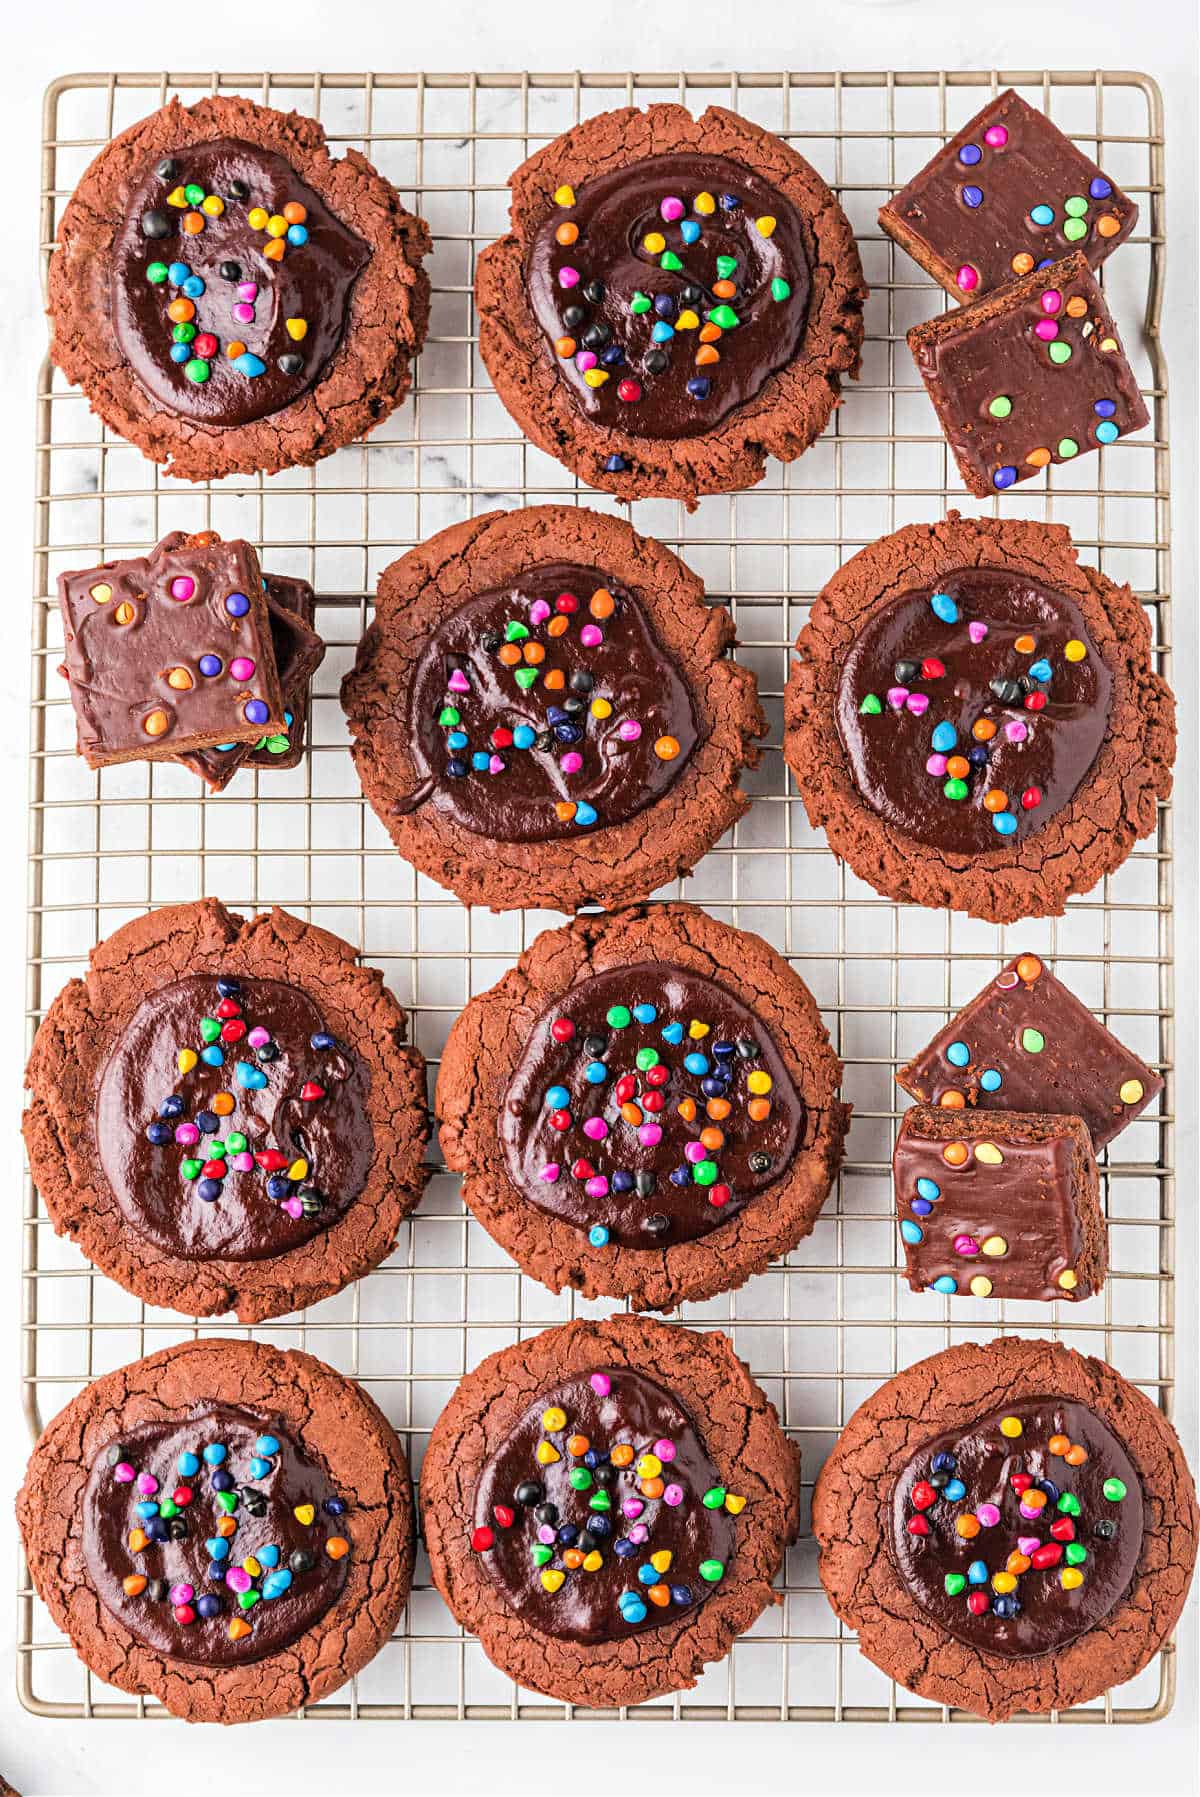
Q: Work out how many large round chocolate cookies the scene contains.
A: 9